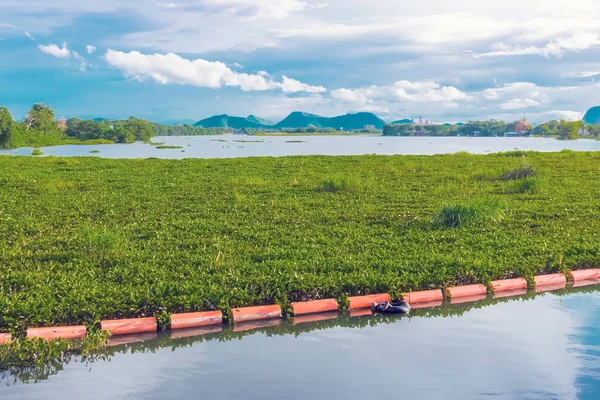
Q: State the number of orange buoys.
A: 12